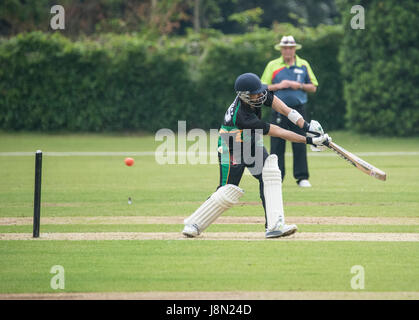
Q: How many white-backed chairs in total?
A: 0